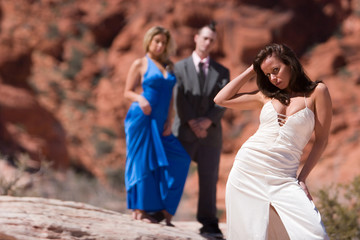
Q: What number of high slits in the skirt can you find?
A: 1